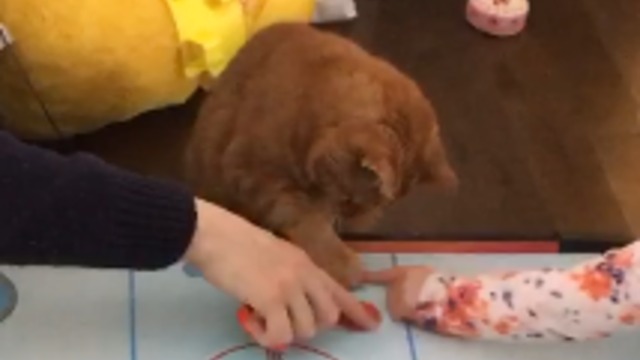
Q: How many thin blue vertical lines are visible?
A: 2